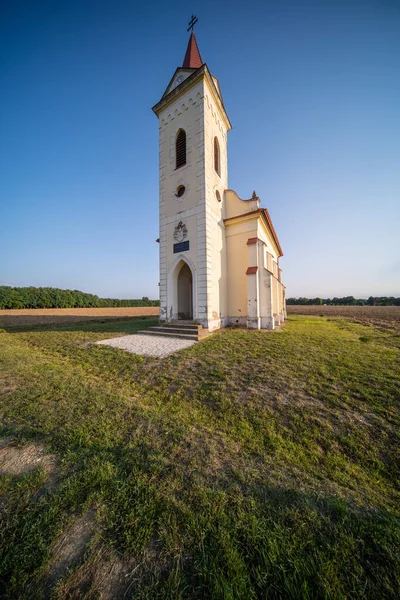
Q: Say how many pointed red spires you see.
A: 1